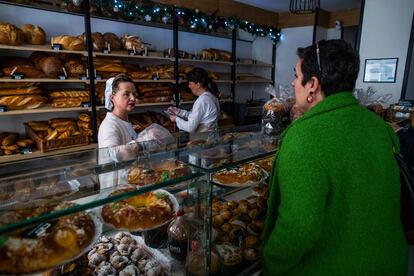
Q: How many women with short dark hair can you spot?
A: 1